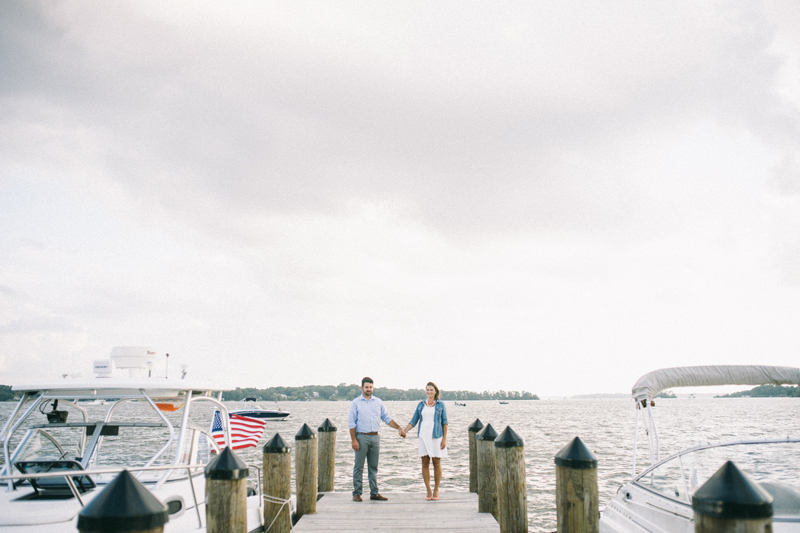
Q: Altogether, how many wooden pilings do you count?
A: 10